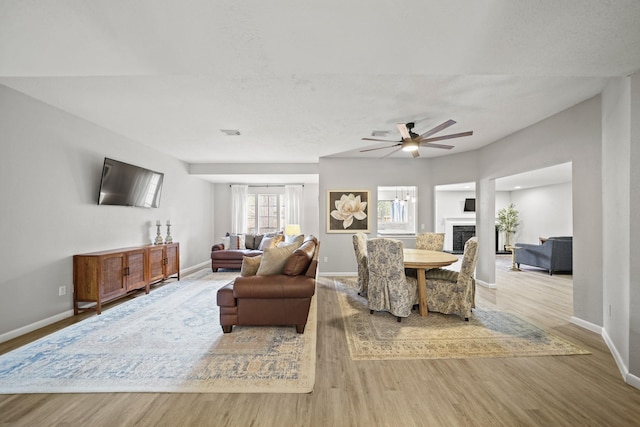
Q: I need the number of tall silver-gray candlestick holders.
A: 2